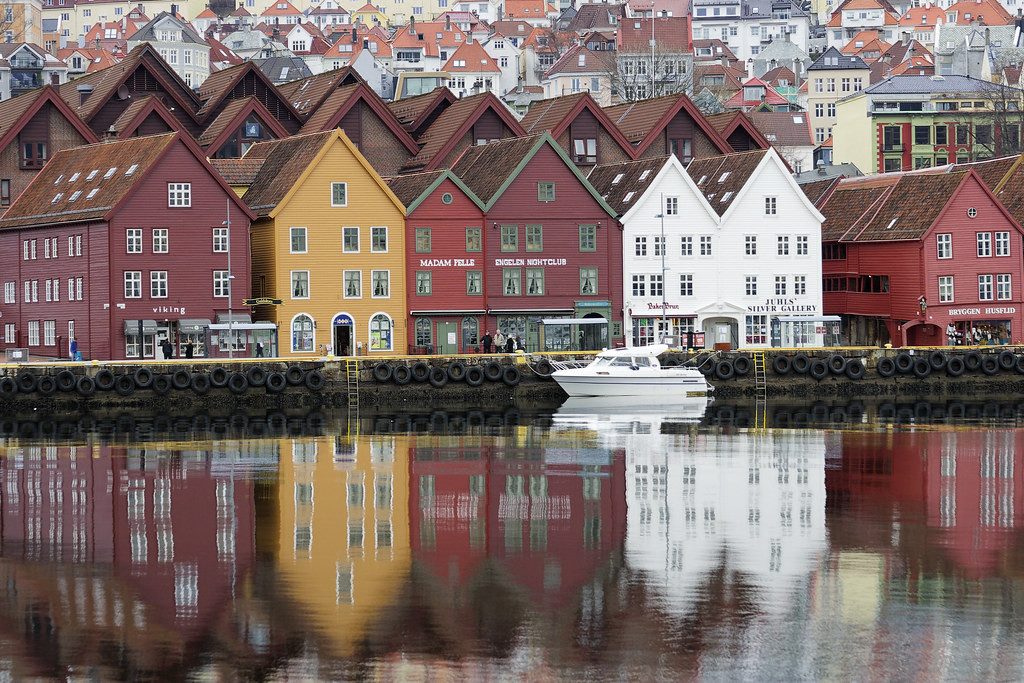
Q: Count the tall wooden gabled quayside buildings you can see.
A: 7